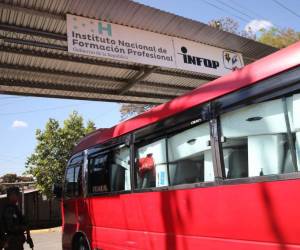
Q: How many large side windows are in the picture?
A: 3